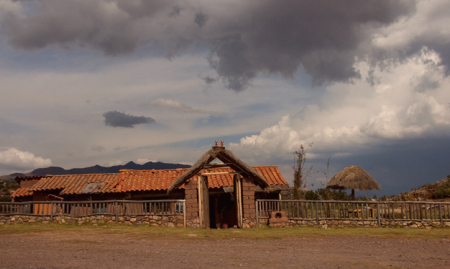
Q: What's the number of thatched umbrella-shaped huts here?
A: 1